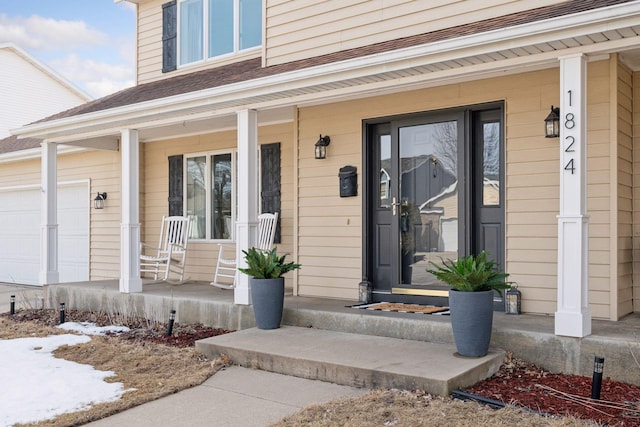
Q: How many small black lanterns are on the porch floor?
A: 2